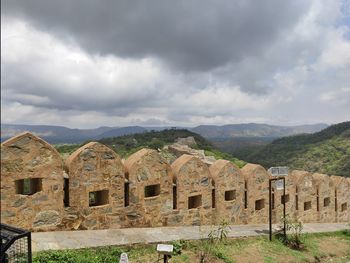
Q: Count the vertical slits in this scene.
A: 9